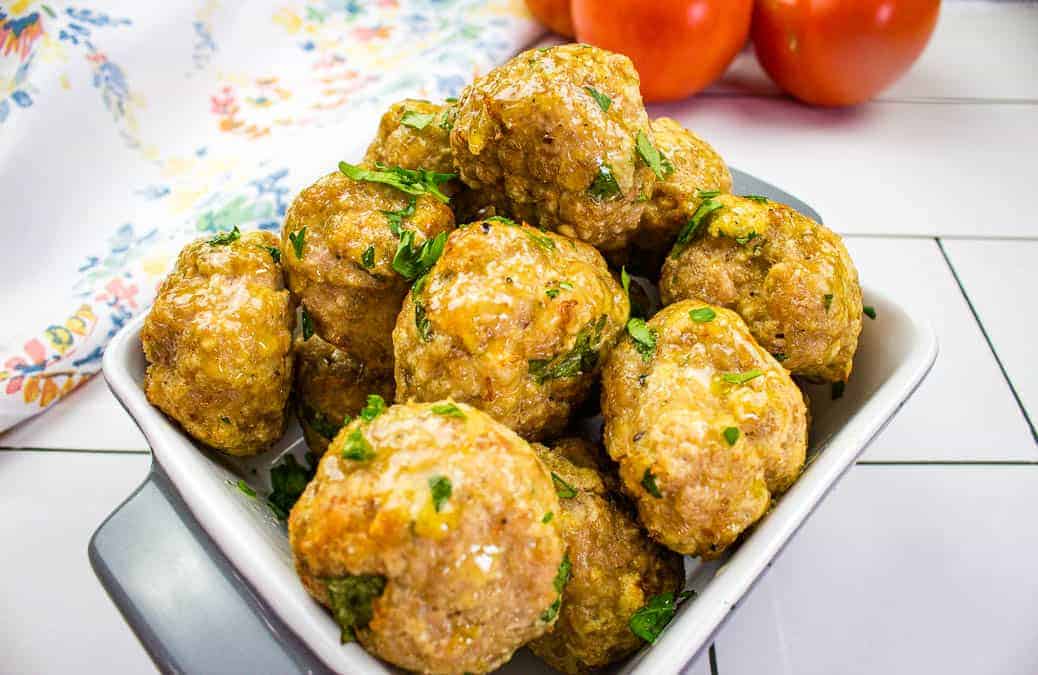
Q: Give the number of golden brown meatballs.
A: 11